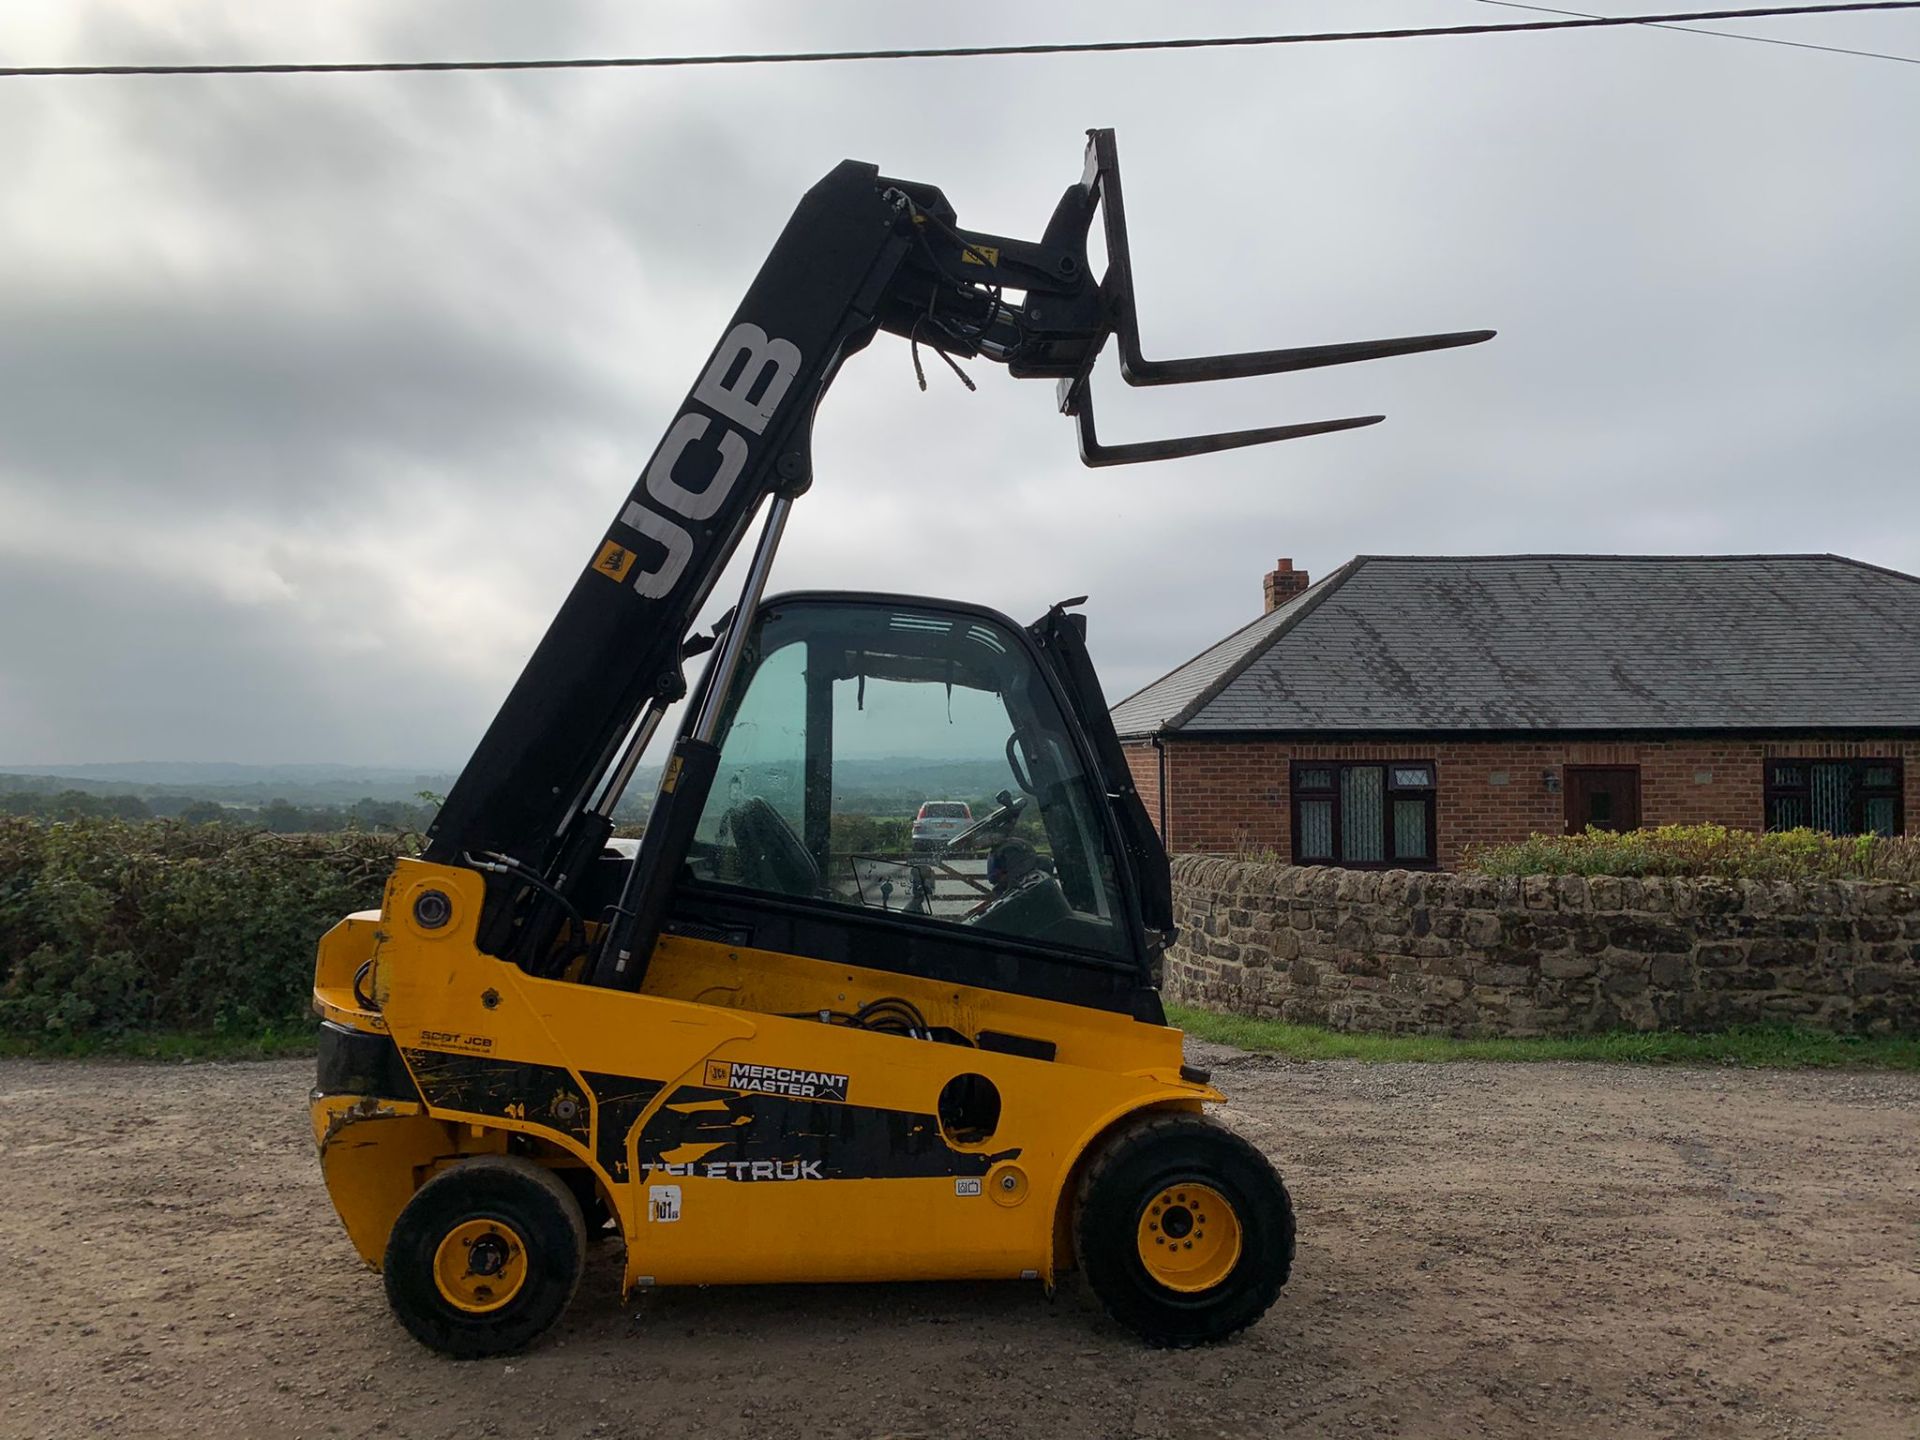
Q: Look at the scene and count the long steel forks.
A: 2